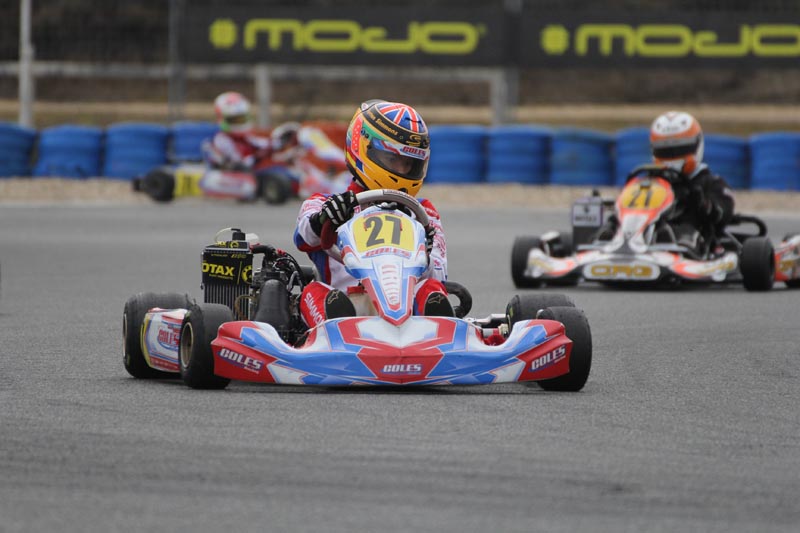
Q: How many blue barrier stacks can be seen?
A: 10